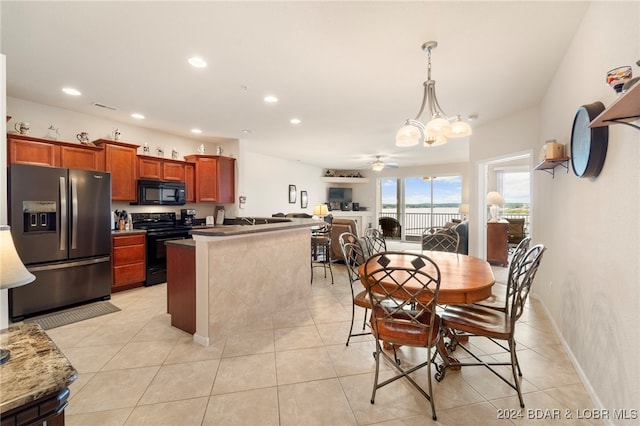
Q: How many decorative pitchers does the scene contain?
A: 9